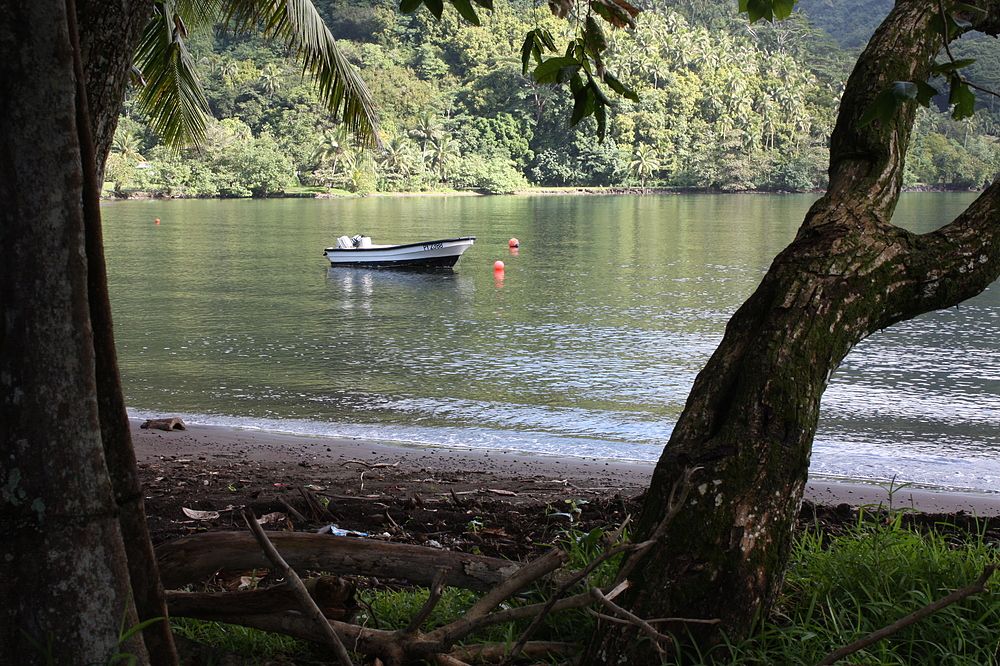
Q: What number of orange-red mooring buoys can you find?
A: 3